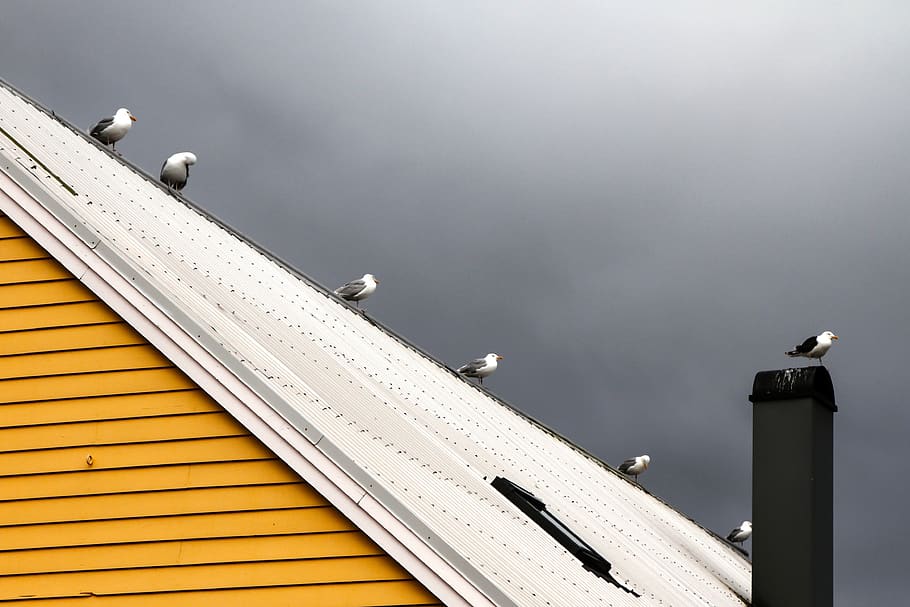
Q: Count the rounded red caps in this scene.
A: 0